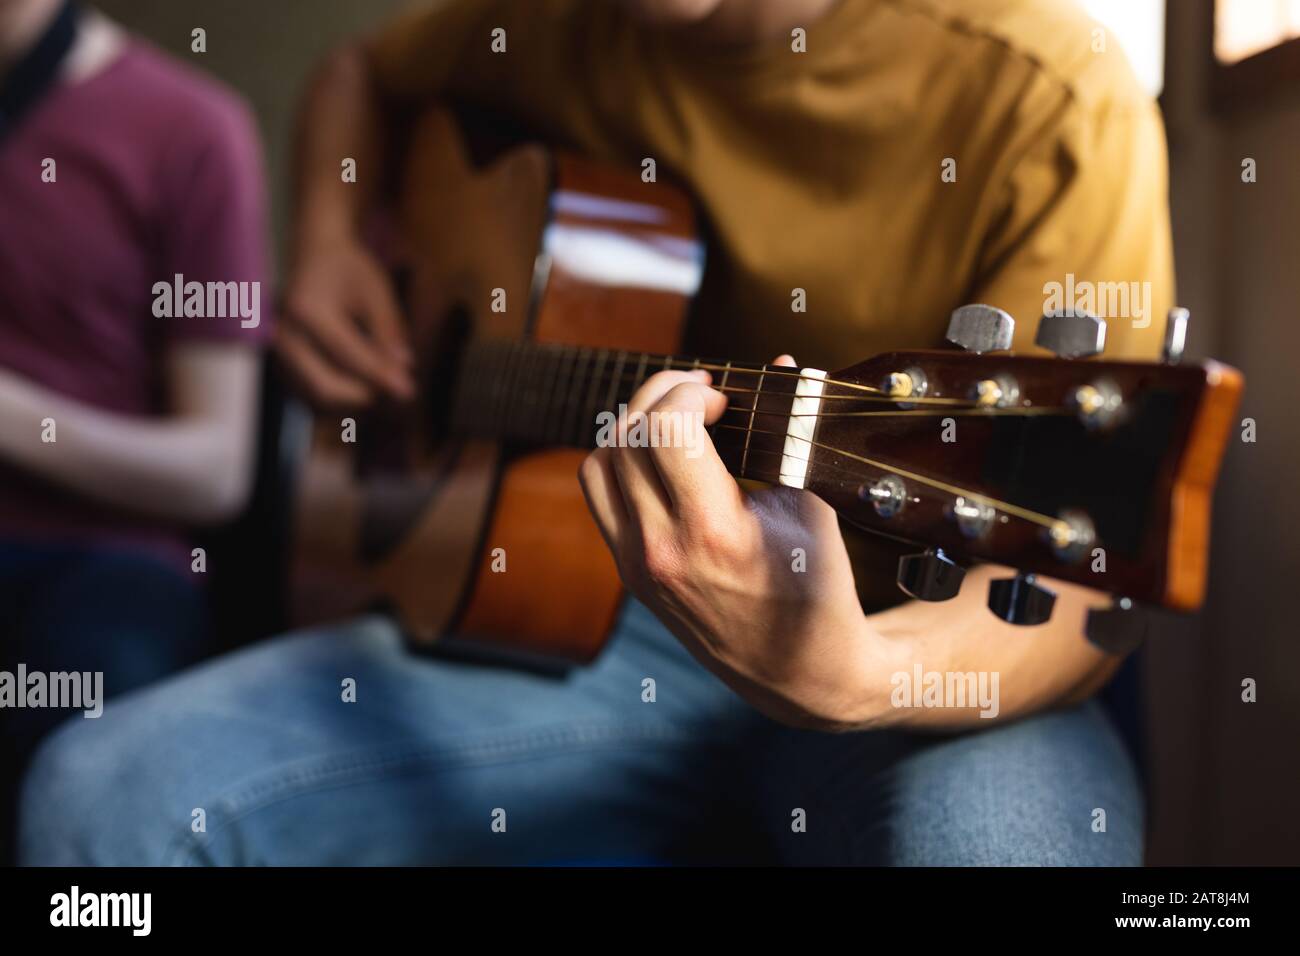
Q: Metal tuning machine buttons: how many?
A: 6